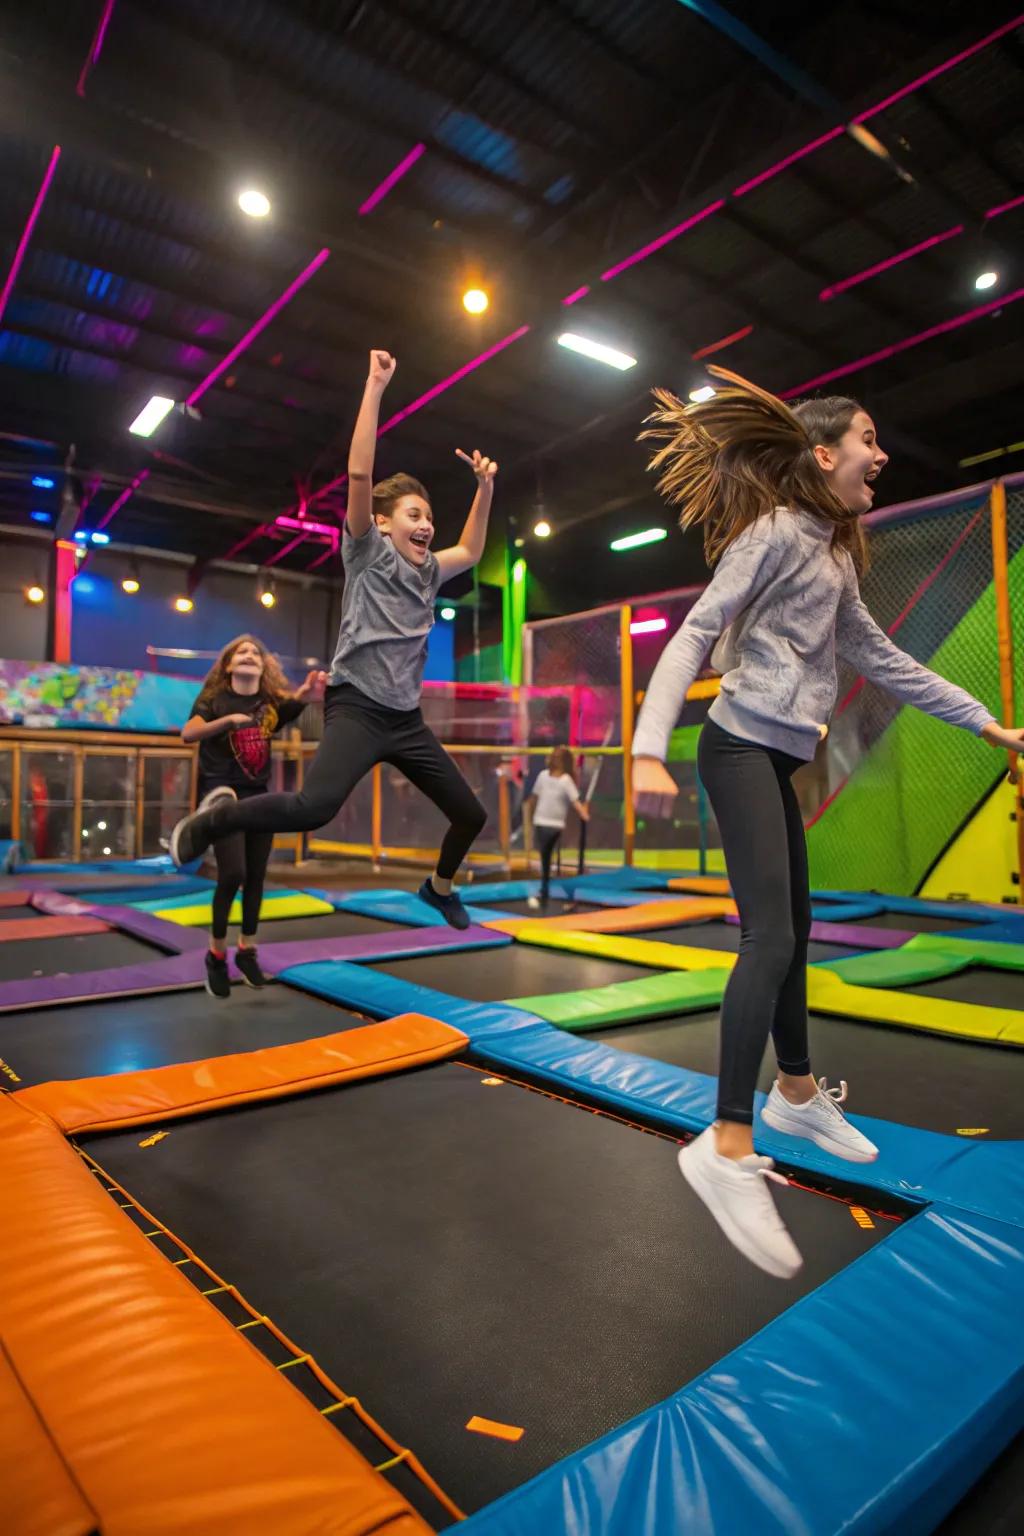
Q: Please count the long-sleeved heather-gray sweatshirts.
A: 1